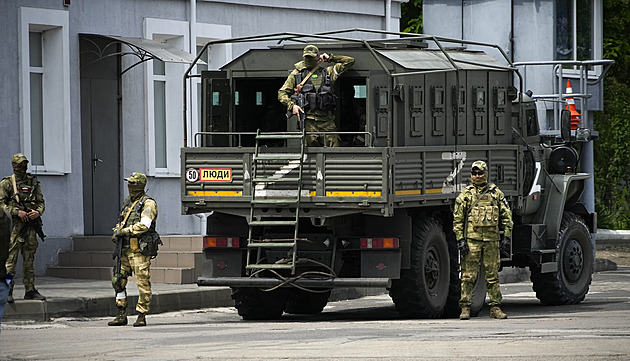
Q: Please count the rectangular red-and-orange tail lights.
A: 2